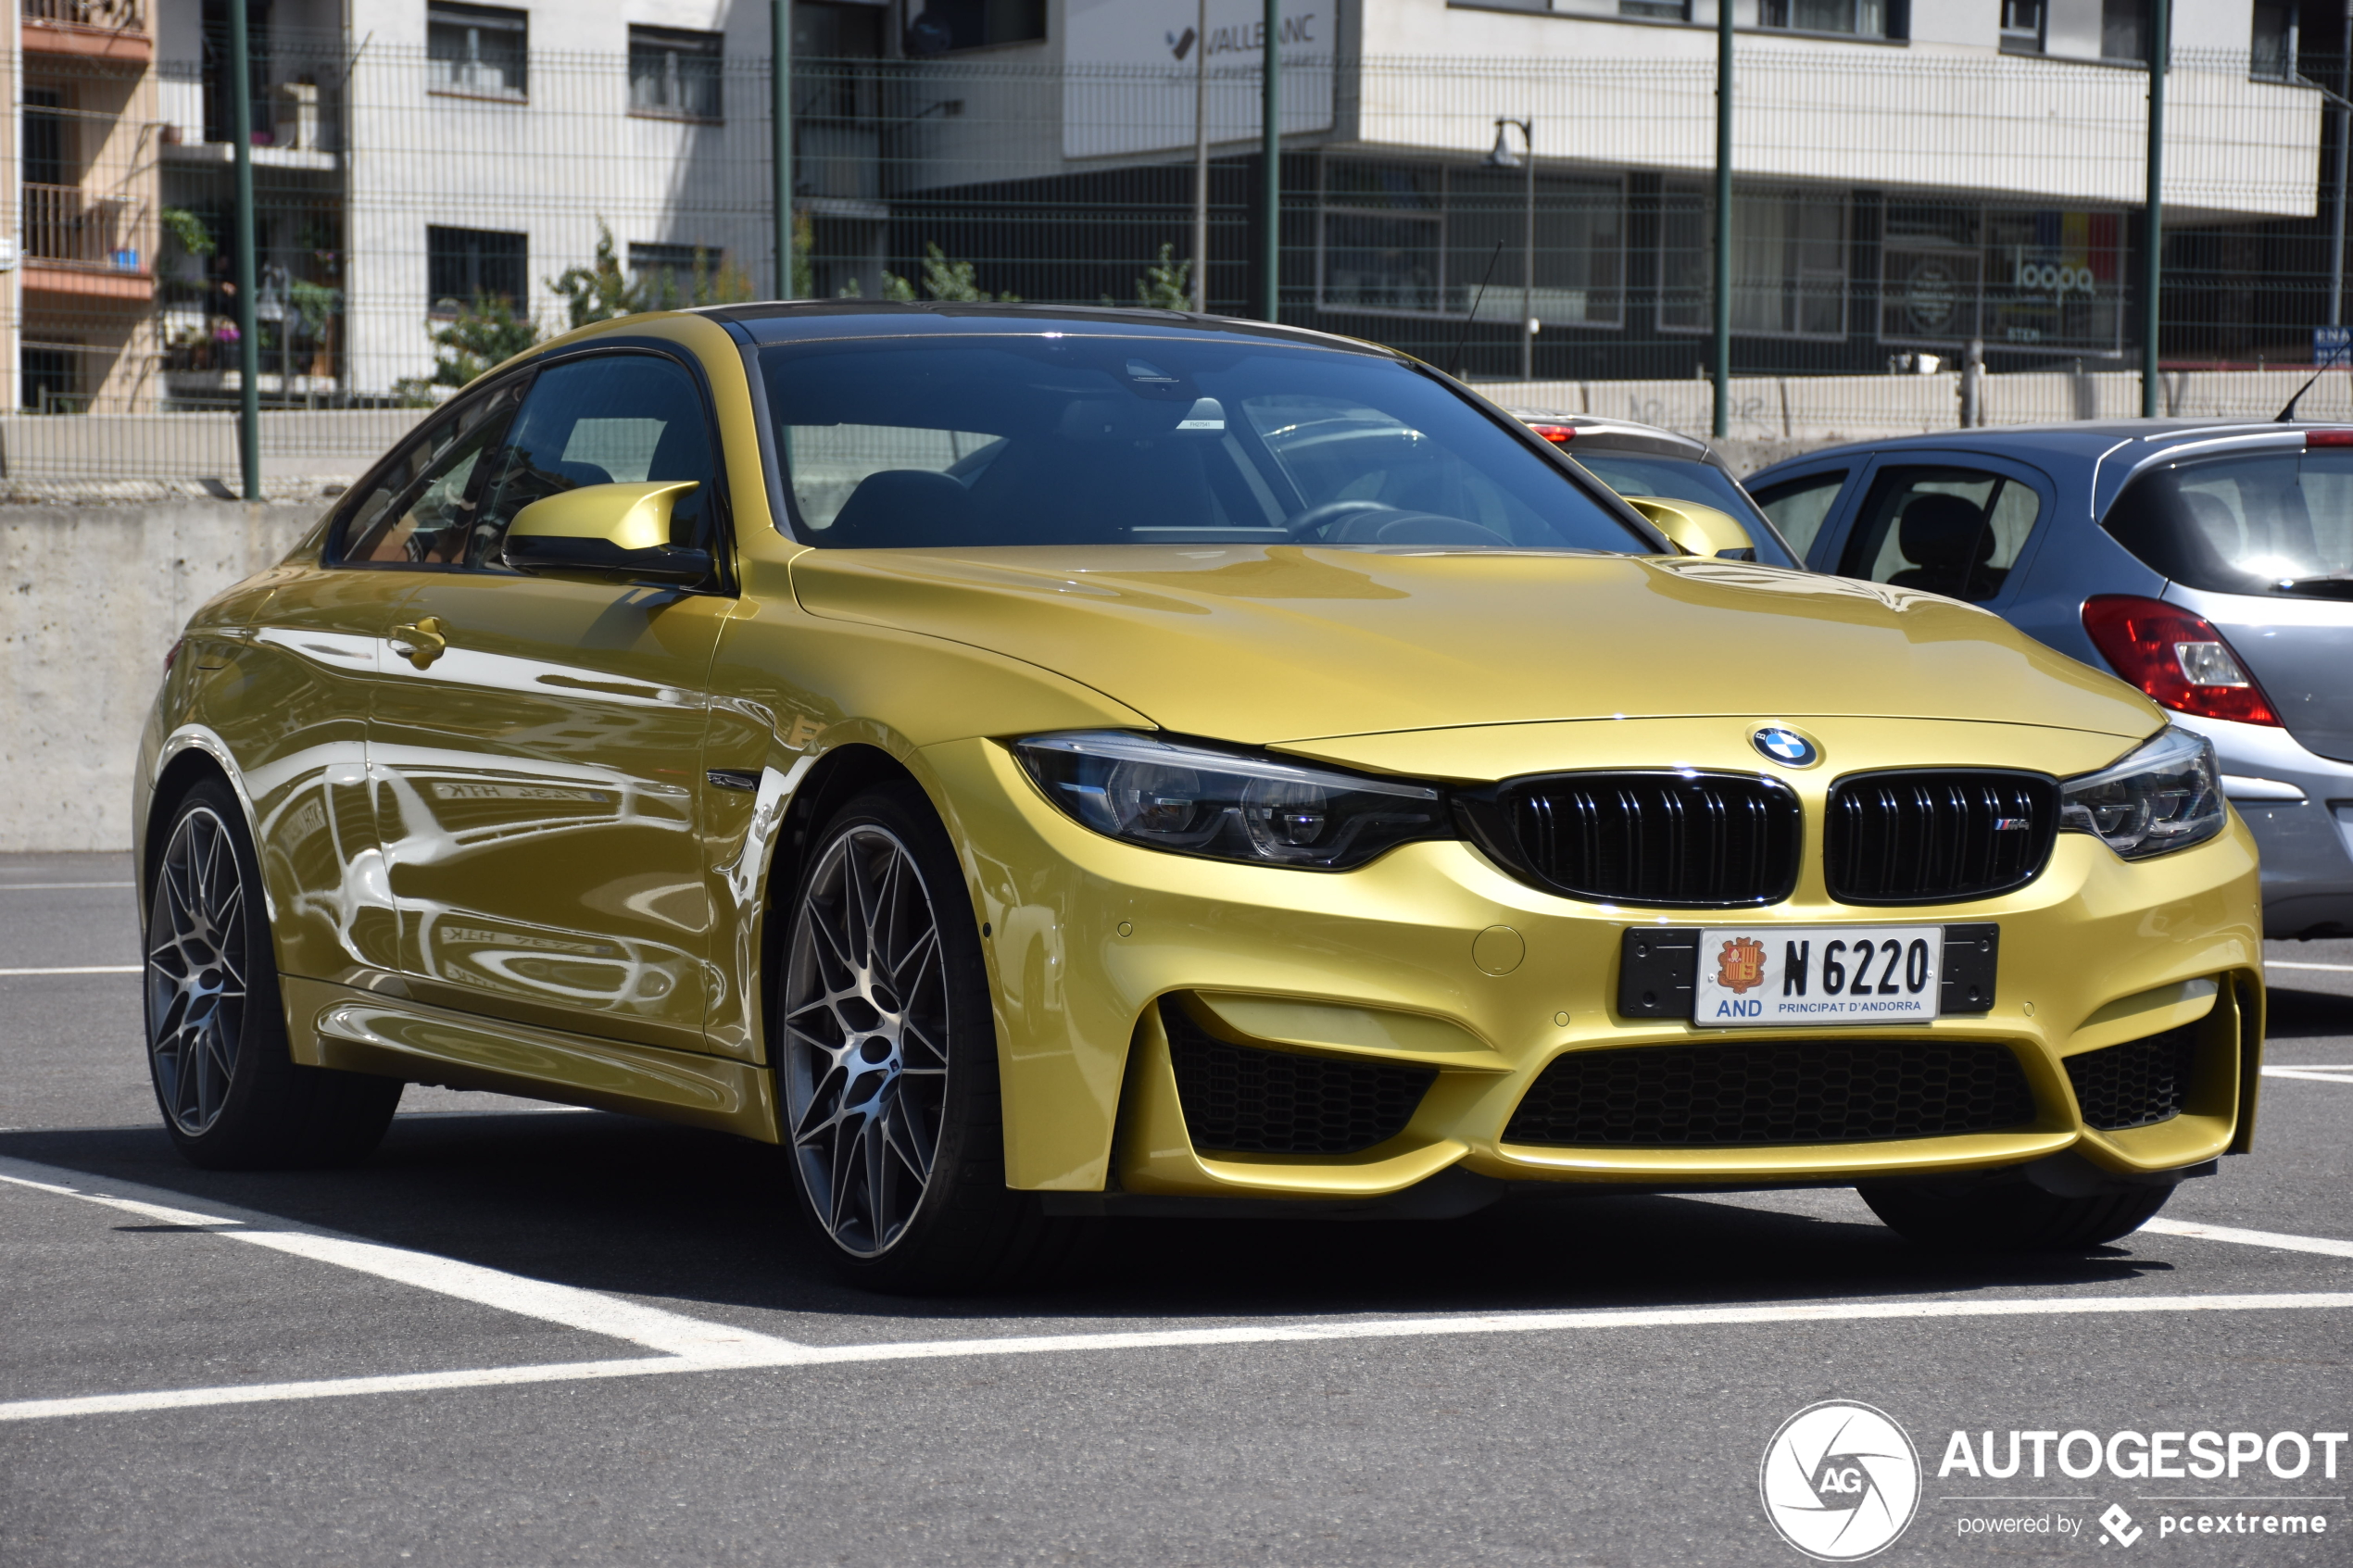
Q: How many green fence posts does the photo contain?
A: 5